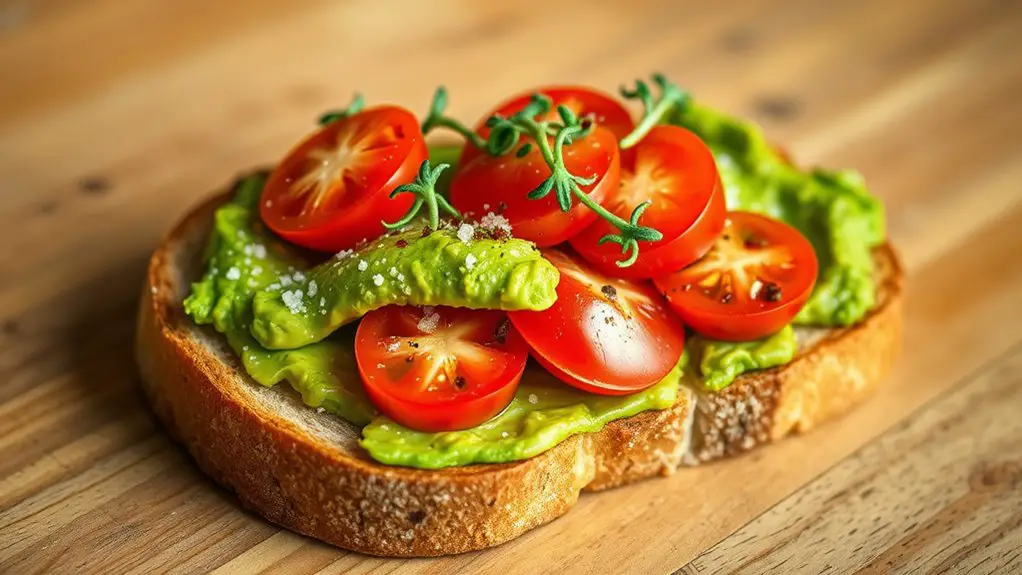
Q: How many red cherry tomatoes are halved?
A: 7